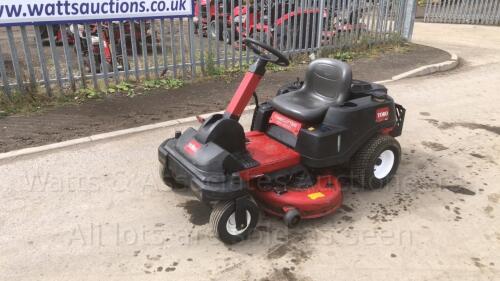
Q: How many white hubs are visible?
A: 2